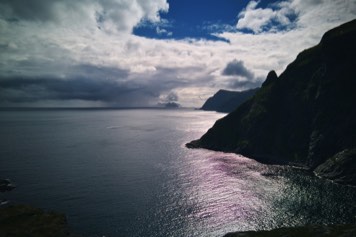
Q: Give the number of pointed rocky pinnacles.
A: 1